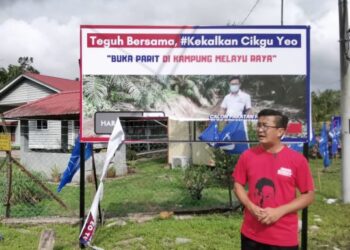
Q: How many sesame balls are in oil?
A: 0